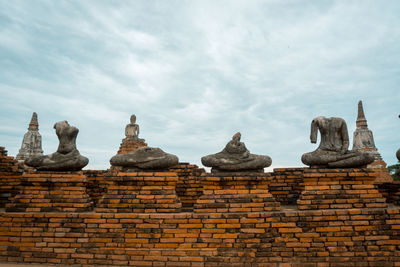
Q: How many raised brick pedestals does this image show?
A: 4